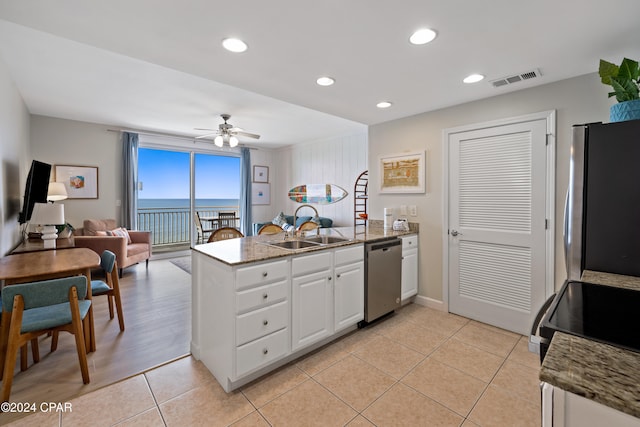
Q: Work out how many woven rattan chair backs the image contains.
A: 3